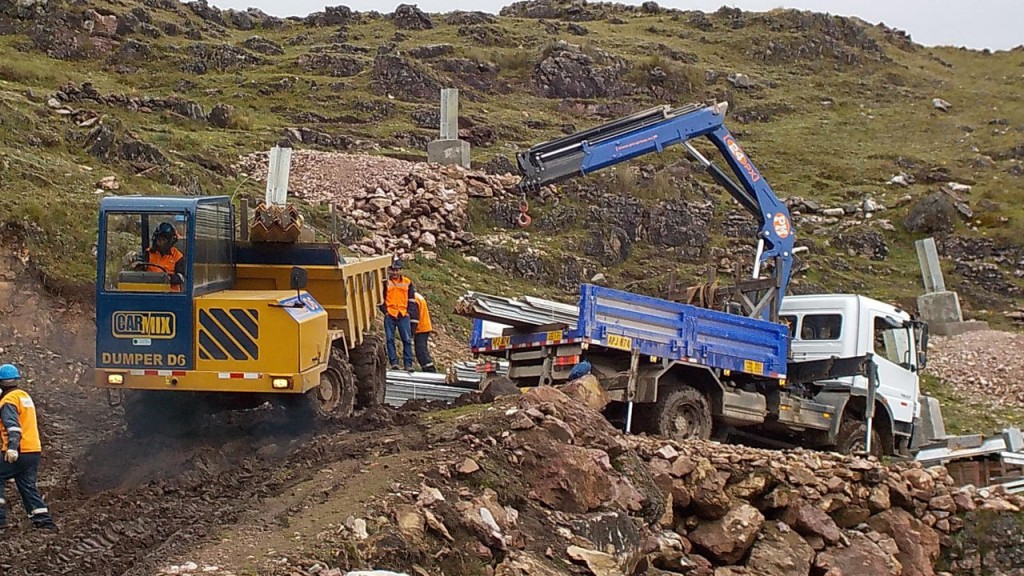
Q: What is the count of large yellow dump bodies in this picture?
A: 1